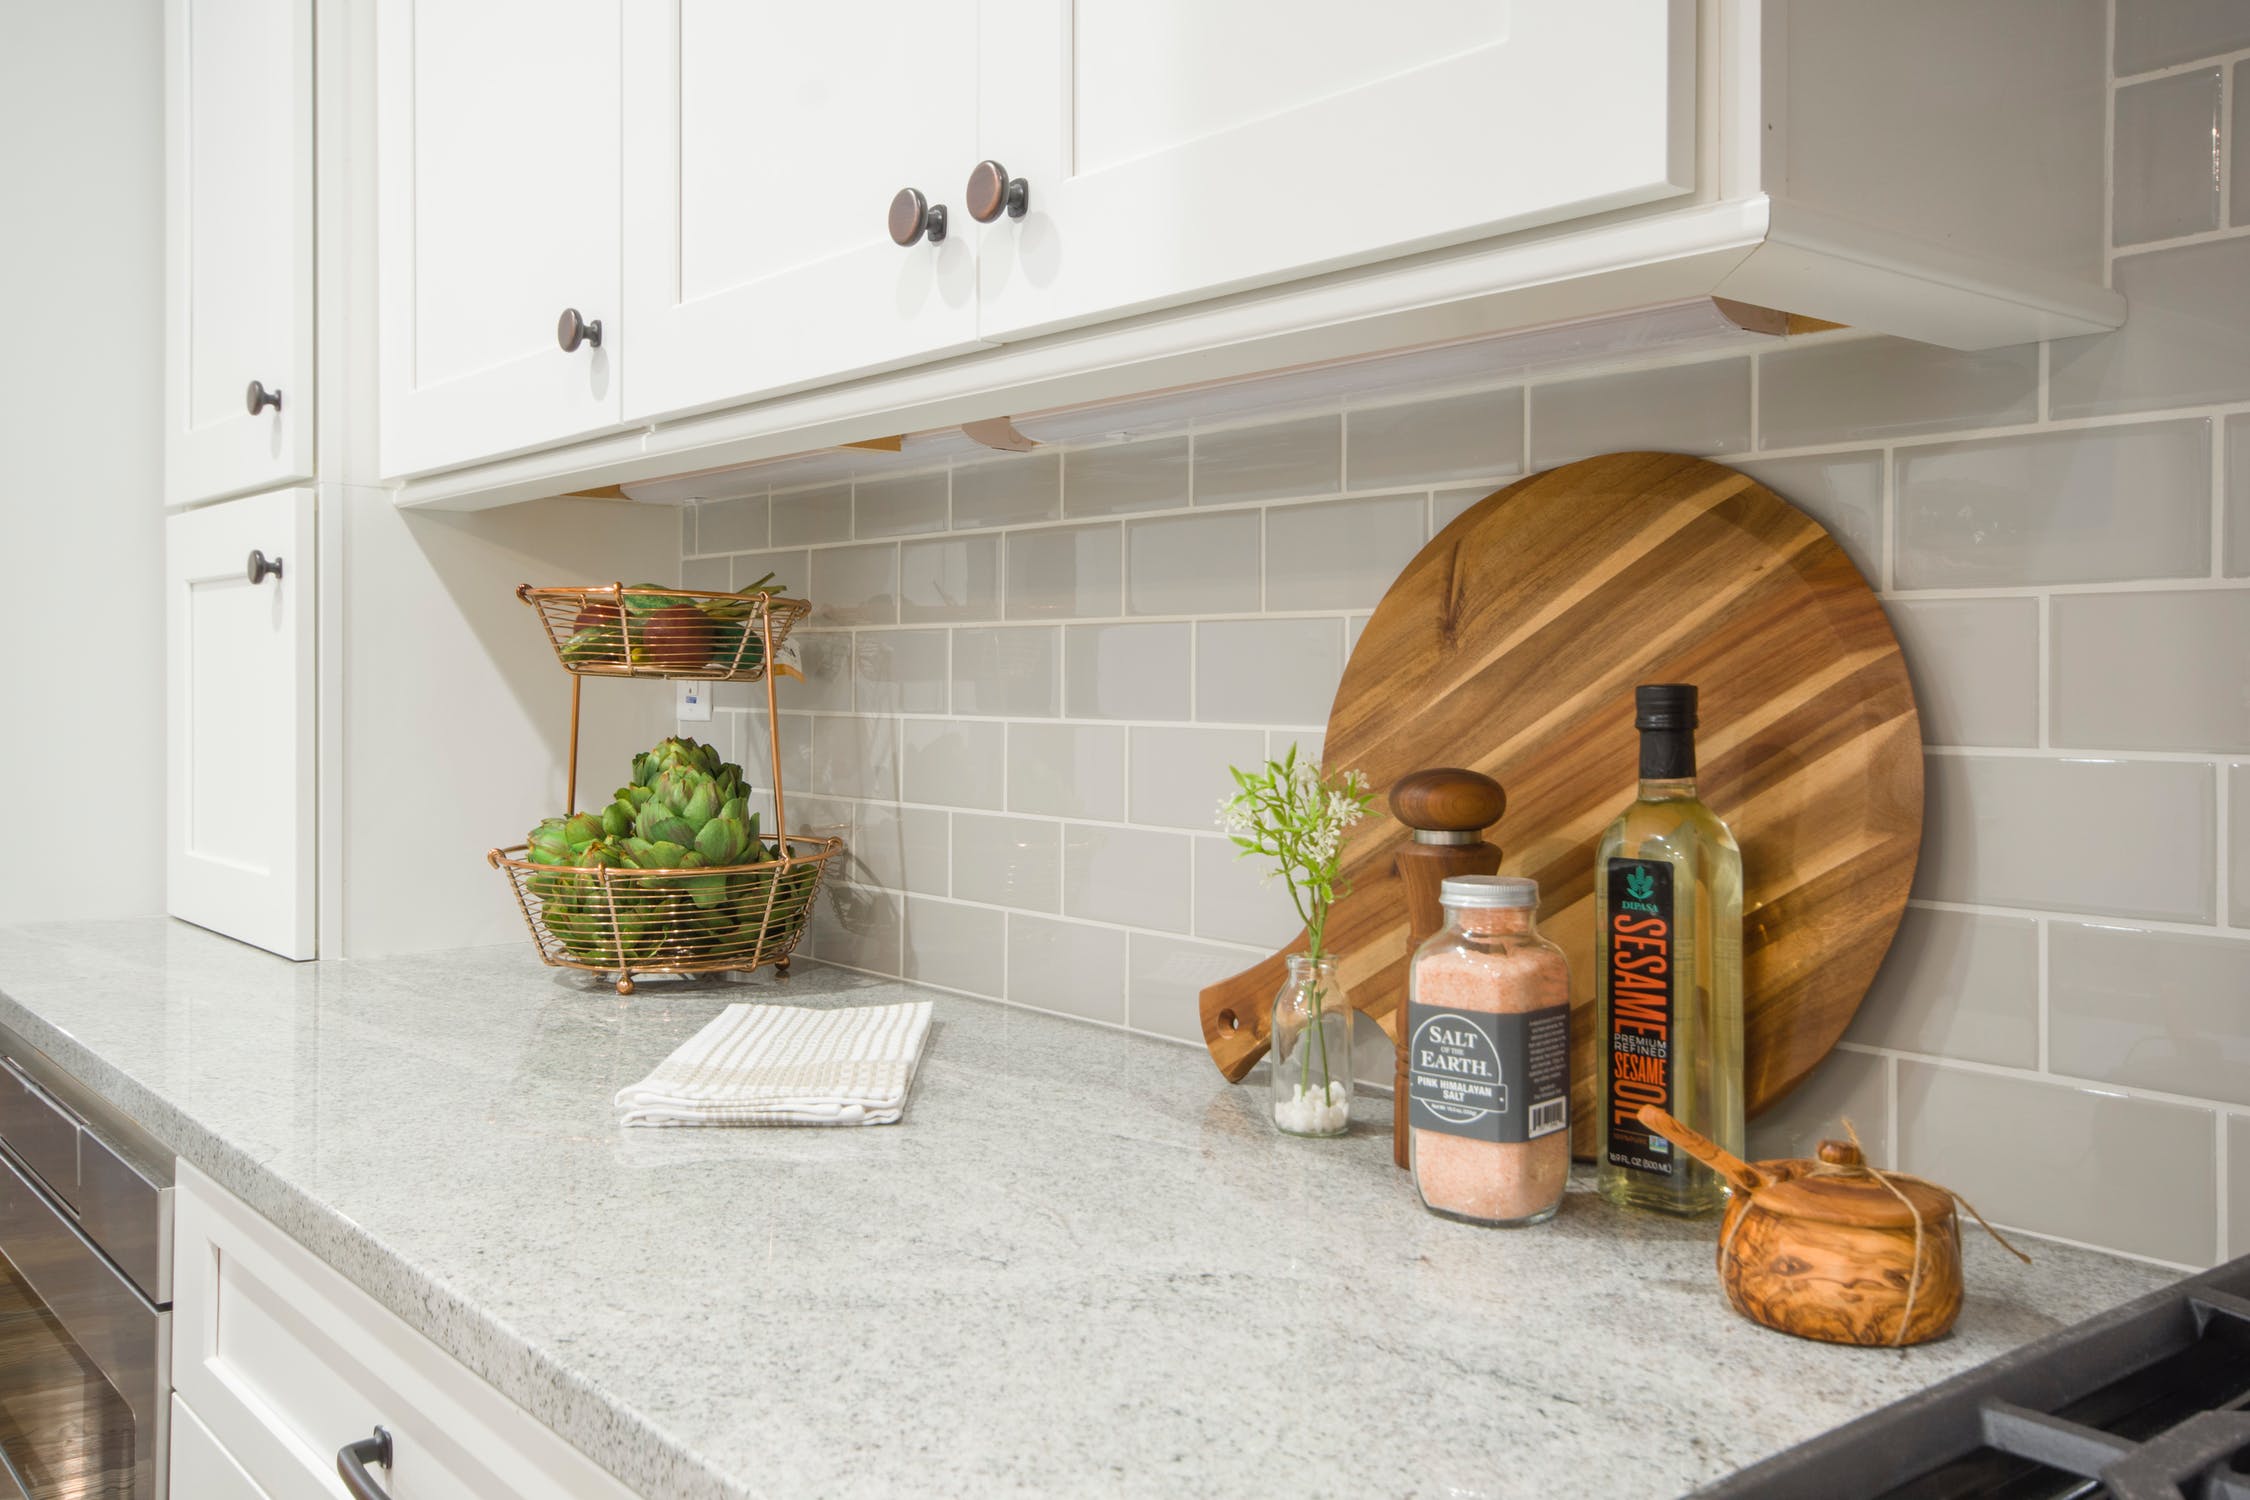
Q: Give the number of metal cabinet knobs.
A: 5